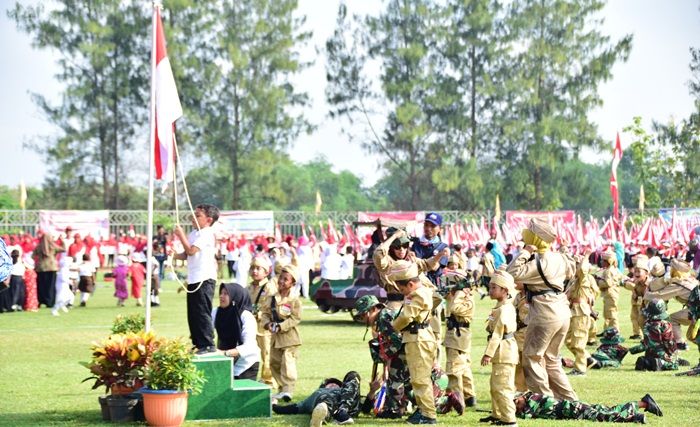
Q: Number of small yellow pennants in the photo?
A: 4